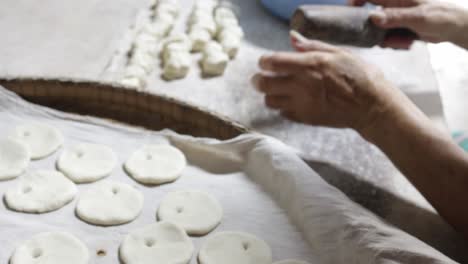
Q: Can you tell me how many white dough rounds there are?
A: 11